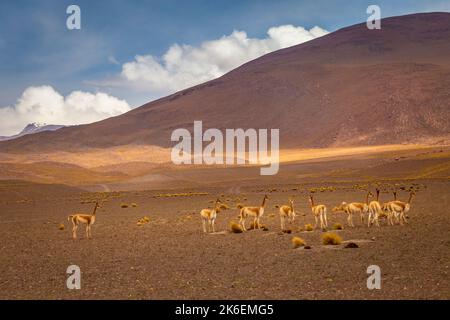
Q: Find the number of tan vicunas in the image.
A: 9